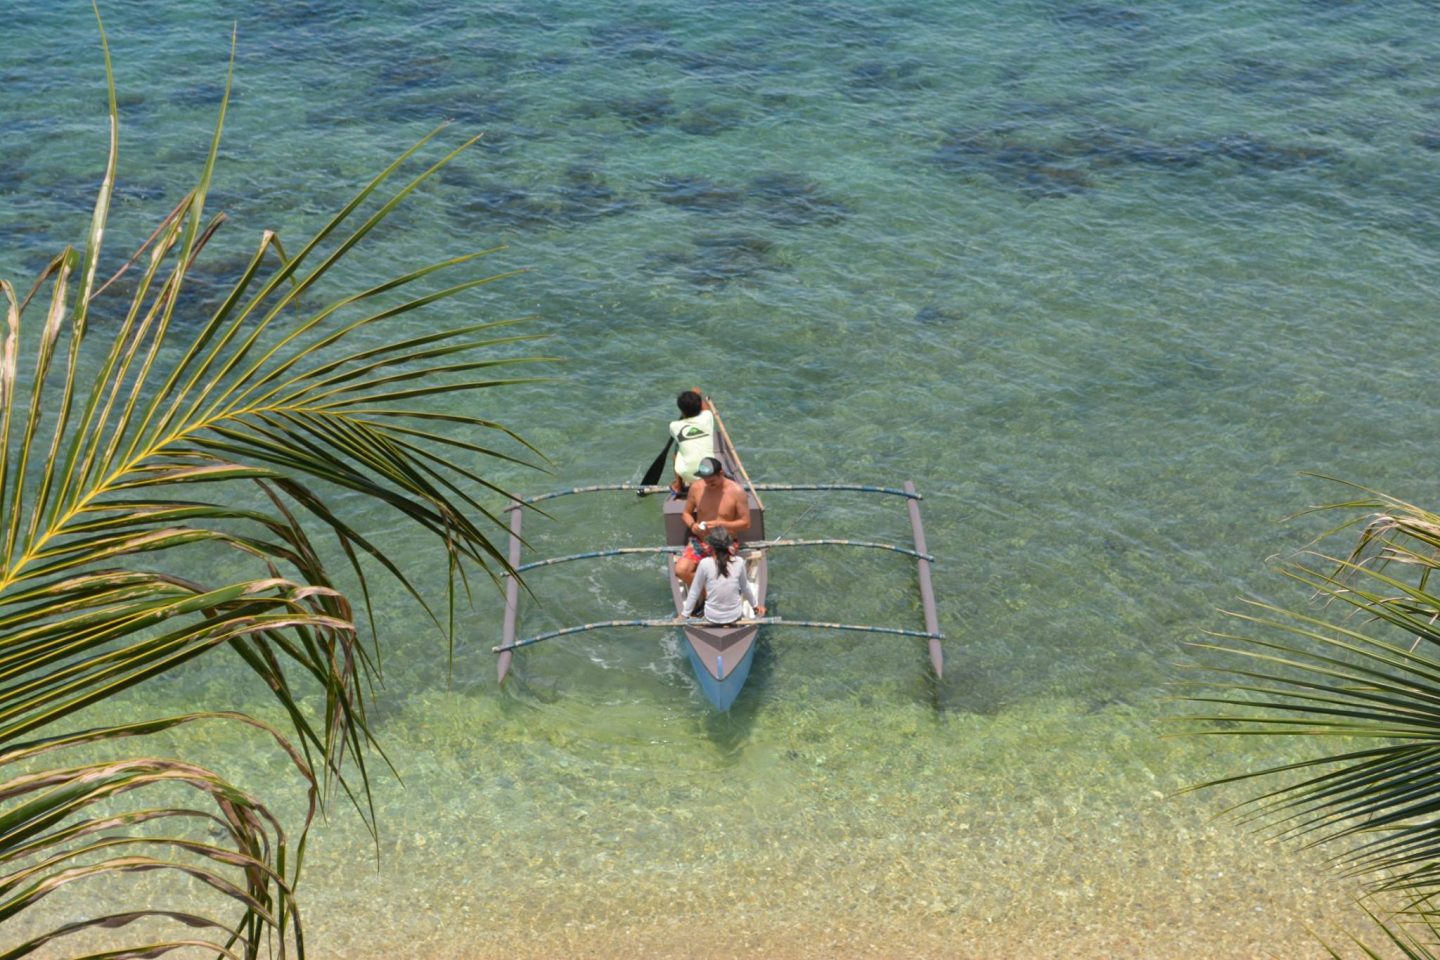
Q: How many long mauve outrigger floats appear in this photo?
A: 2